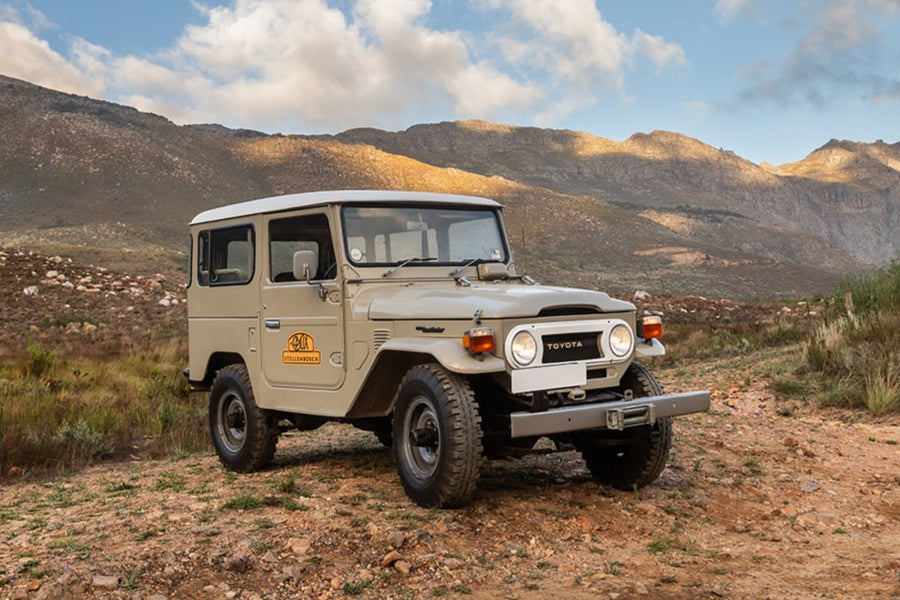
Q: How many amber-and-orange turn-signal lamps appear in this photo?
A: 2